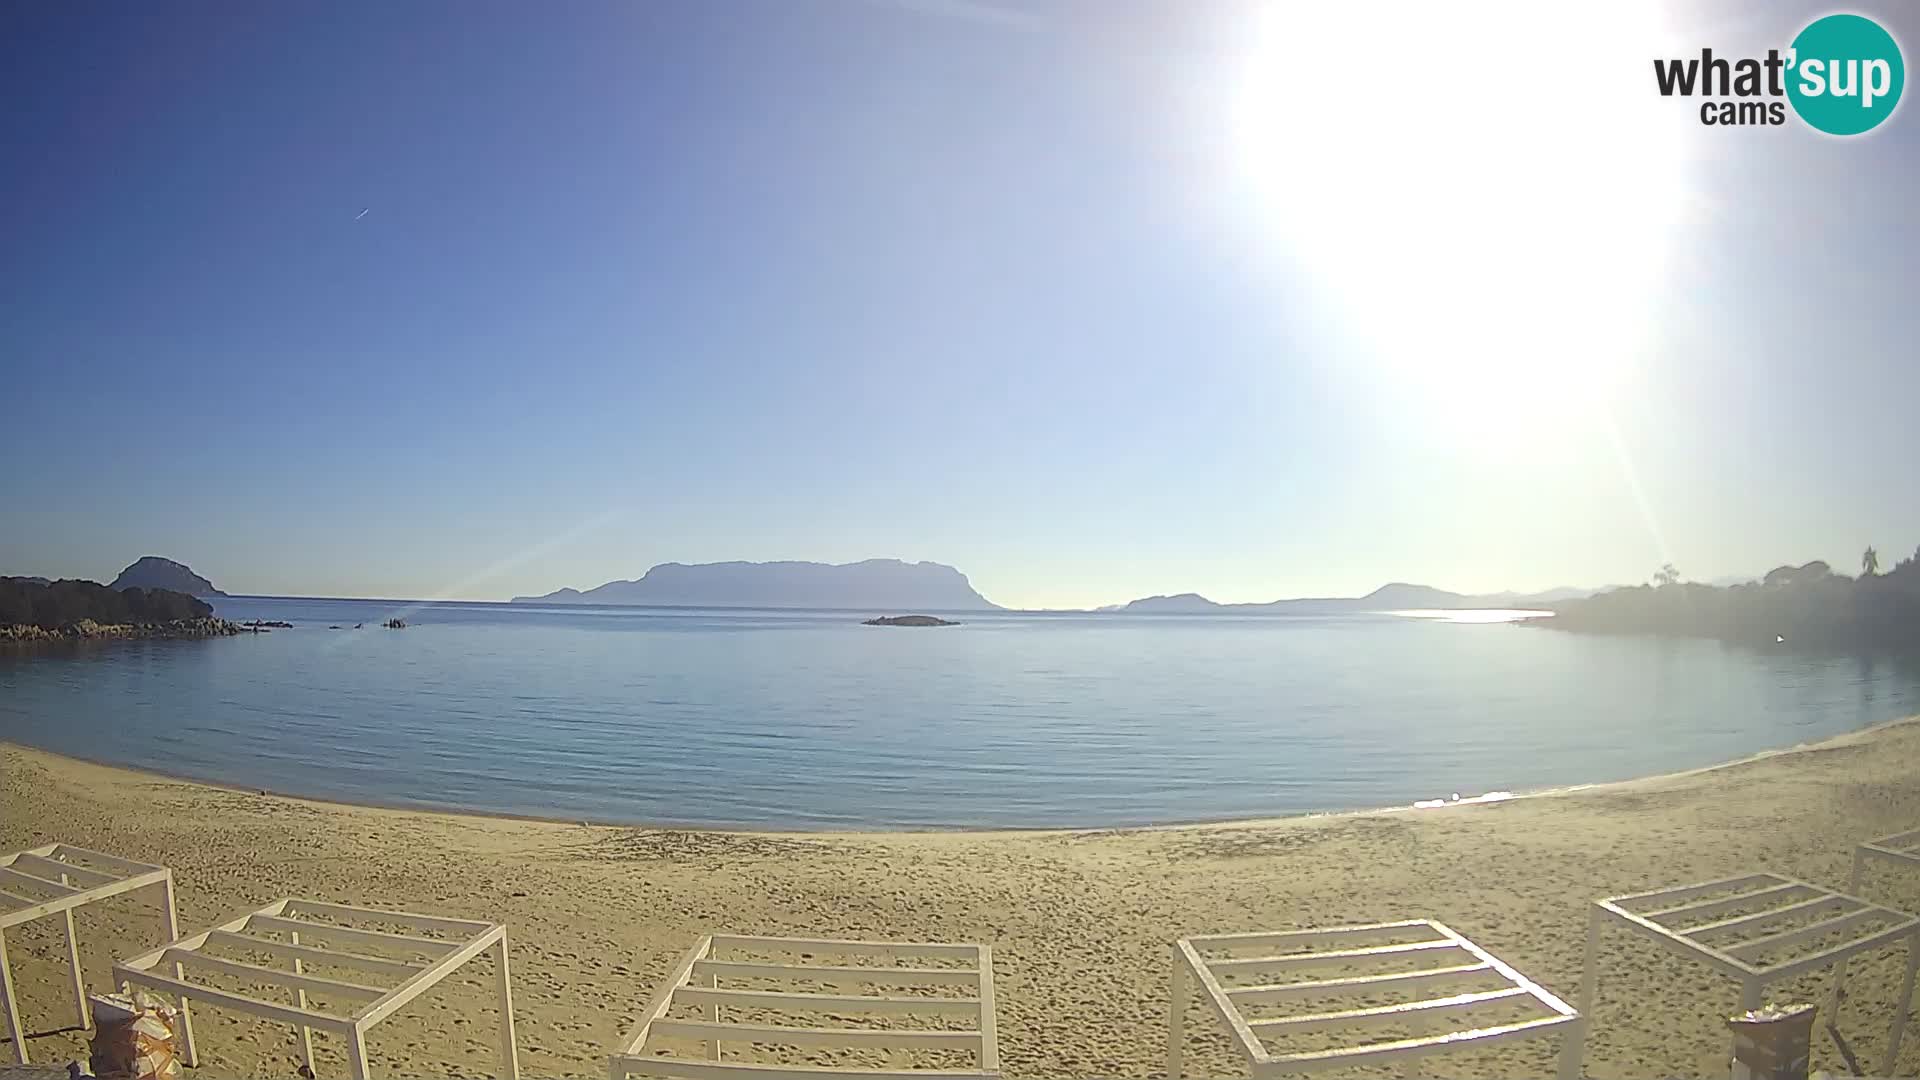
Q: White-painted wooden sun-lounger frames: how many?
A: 6